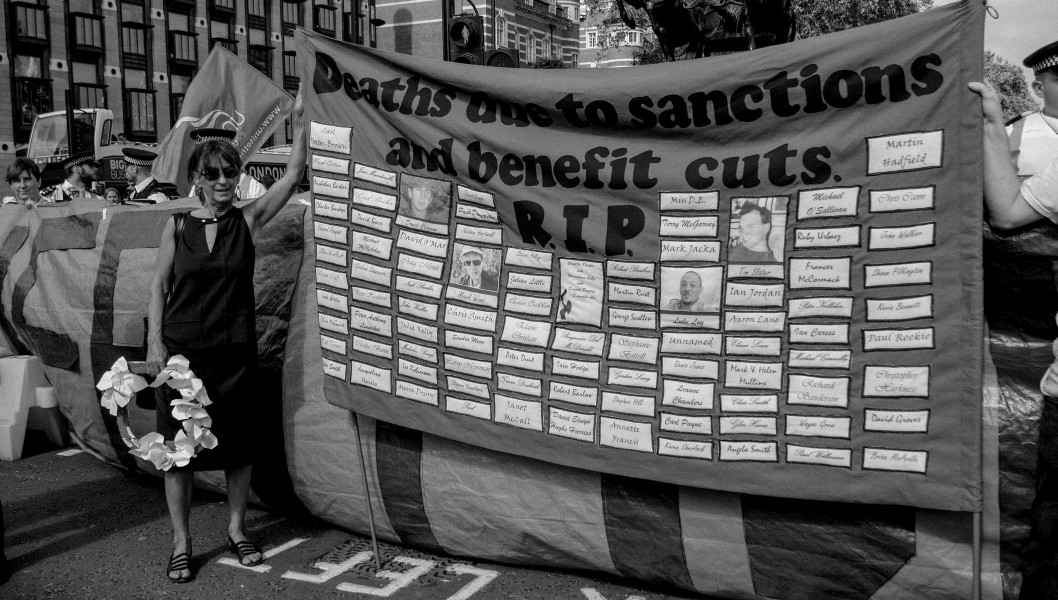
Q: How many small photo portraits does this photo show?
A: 4